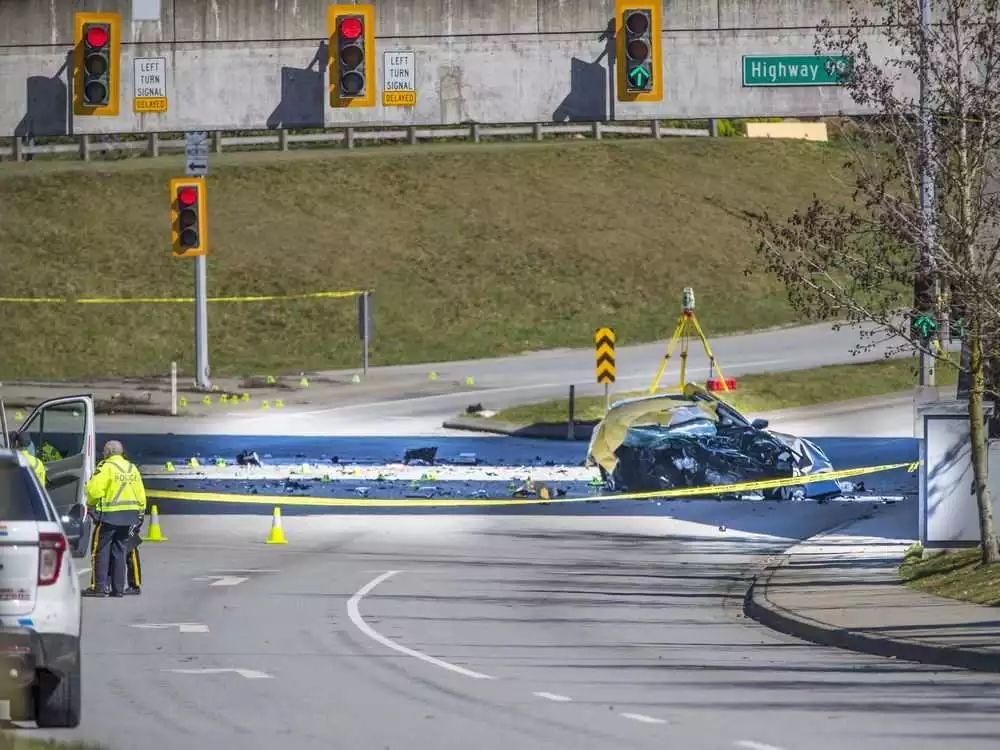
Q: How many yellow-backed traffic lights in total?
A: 4